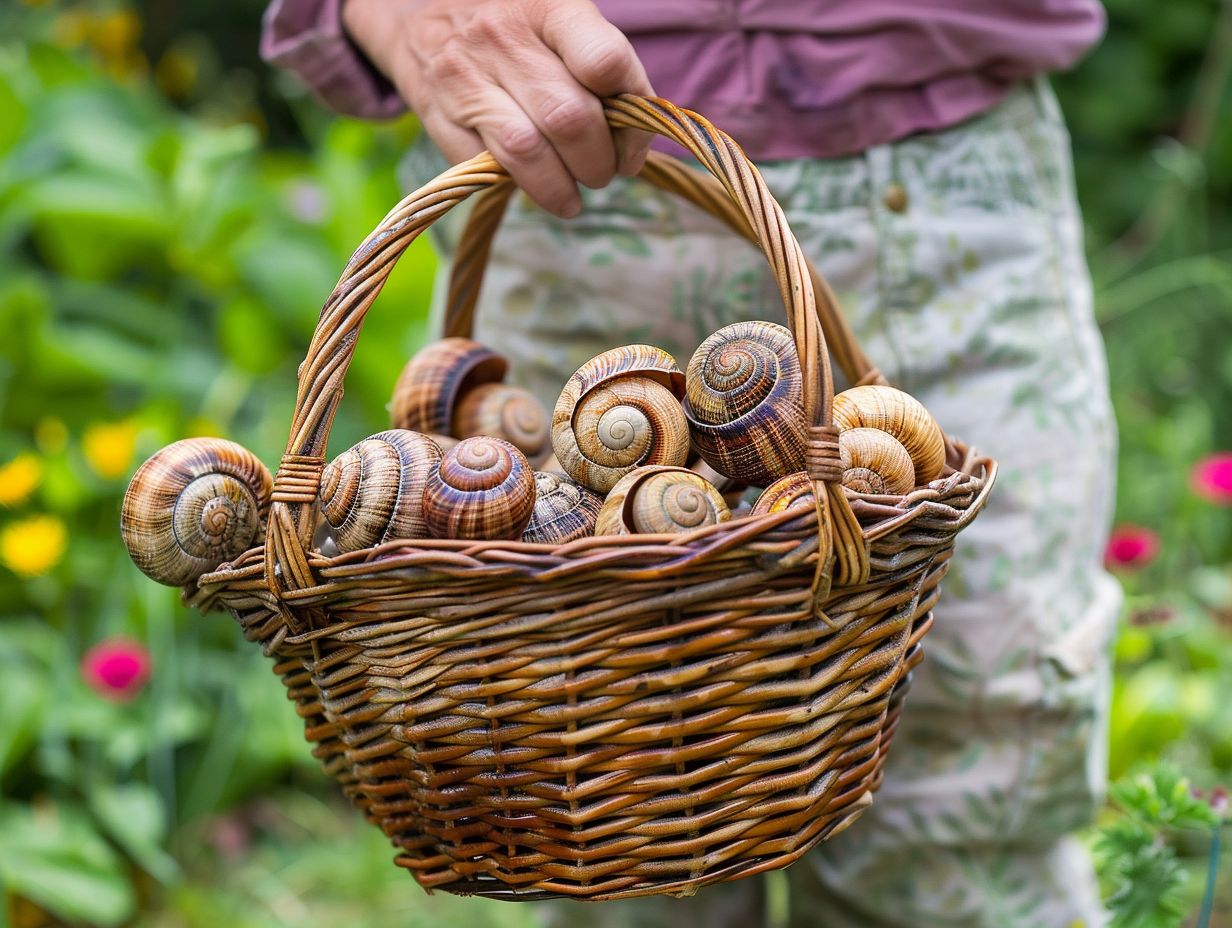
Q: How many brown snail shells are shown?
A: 10